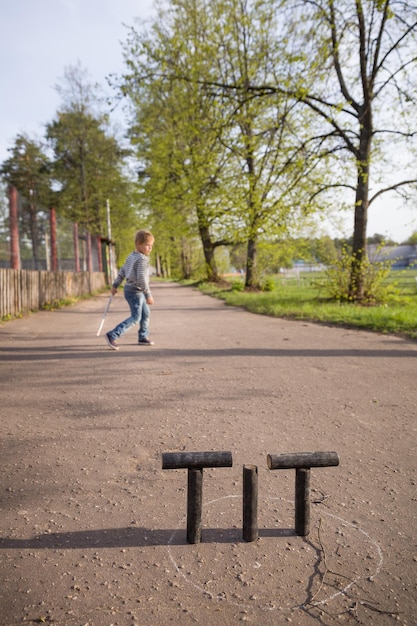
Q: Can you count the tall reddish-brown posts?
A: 5